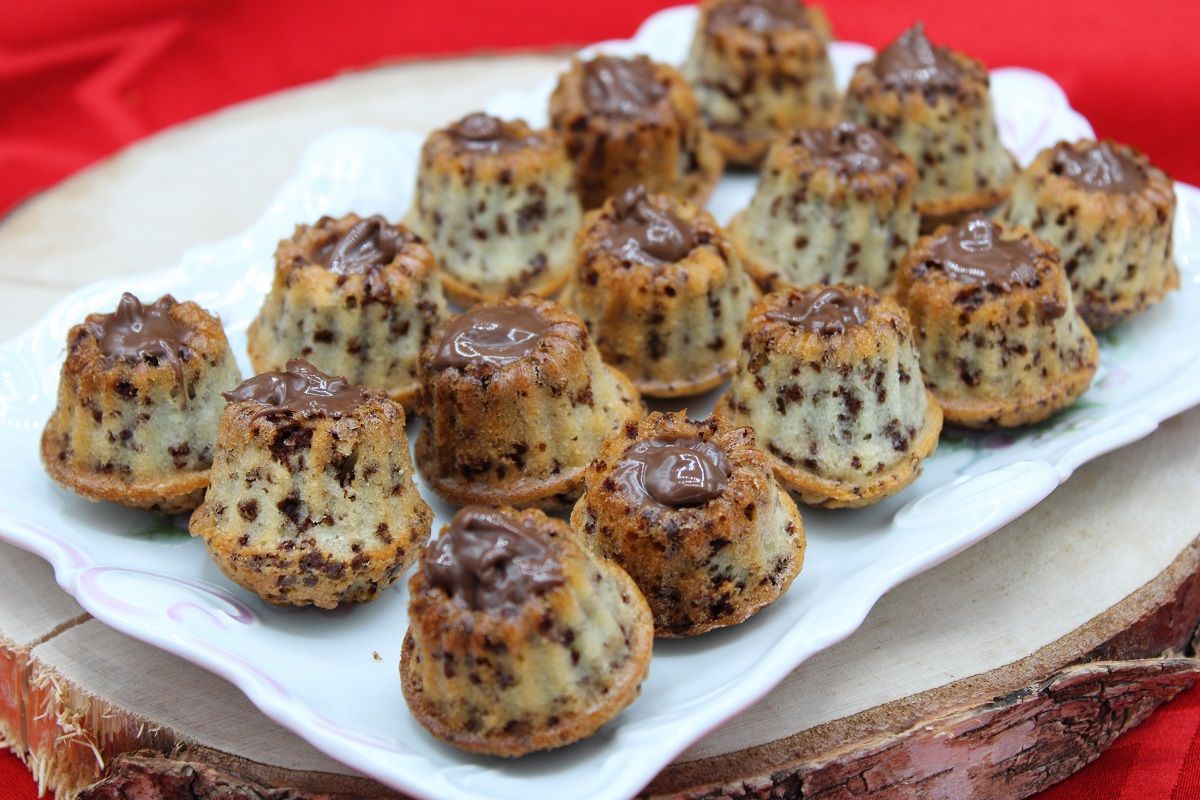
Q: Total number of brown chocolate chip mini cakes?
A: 15